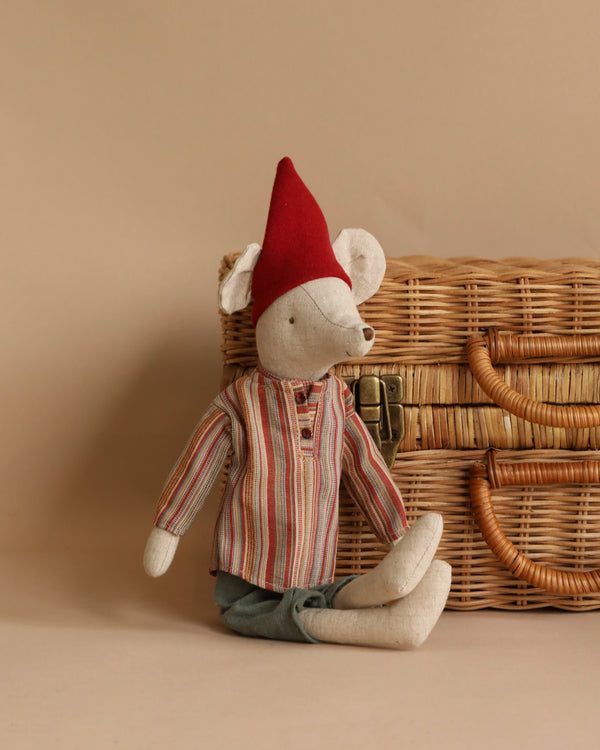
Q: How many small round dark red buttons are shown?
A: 2